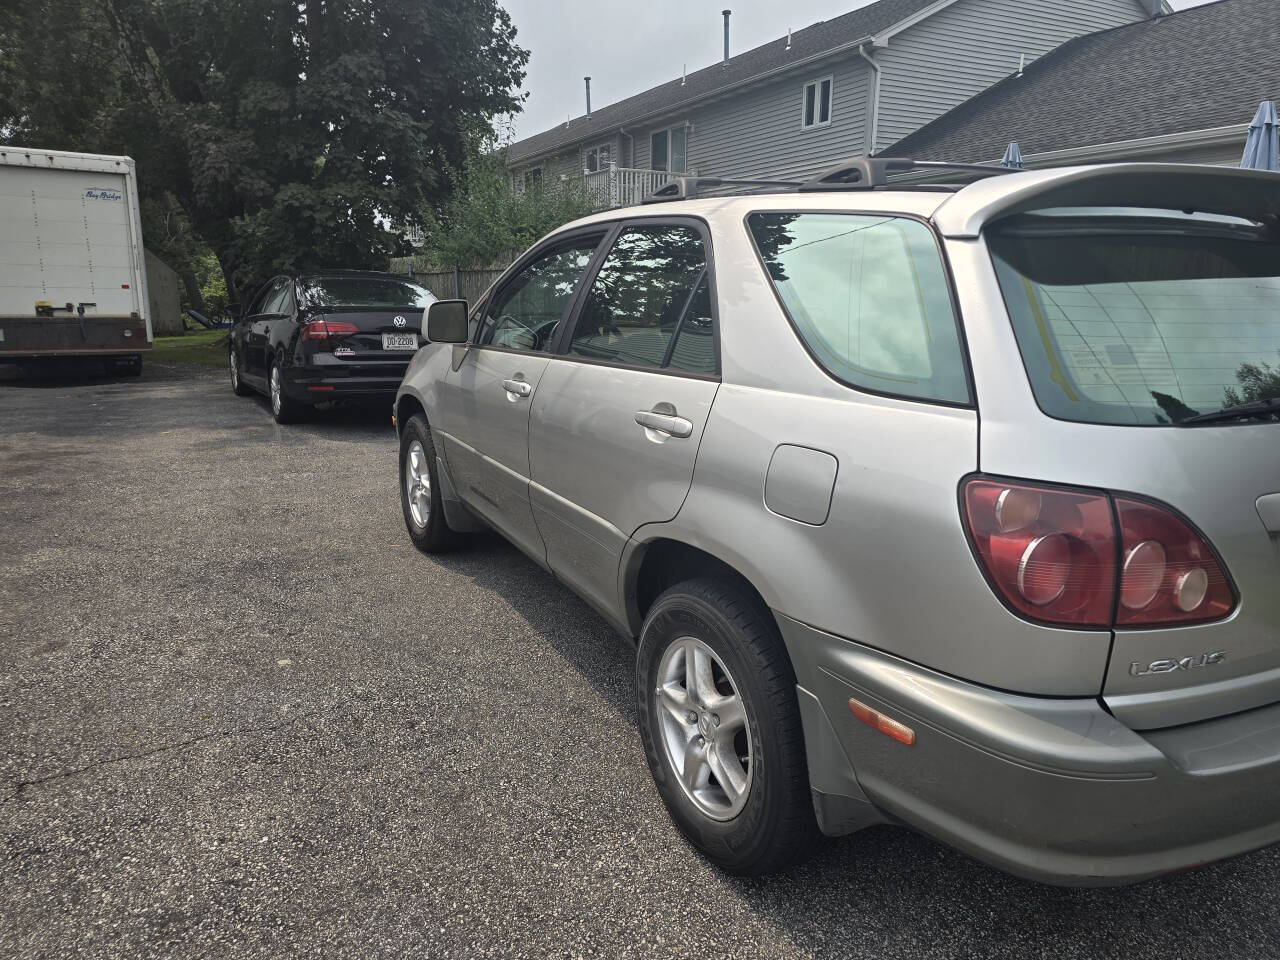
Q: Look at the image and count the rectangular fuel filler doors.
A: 1